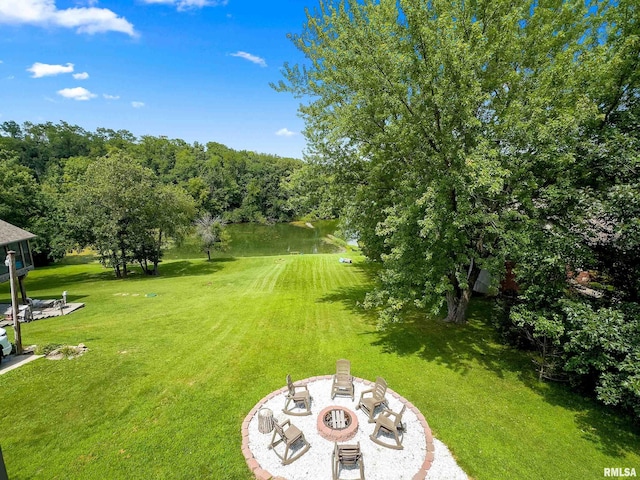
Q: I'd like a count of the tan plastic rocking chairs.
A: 6